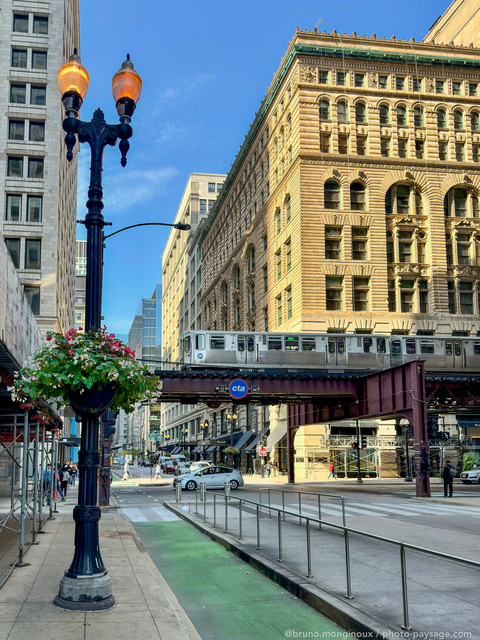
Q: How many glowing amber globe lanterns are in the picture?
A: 2